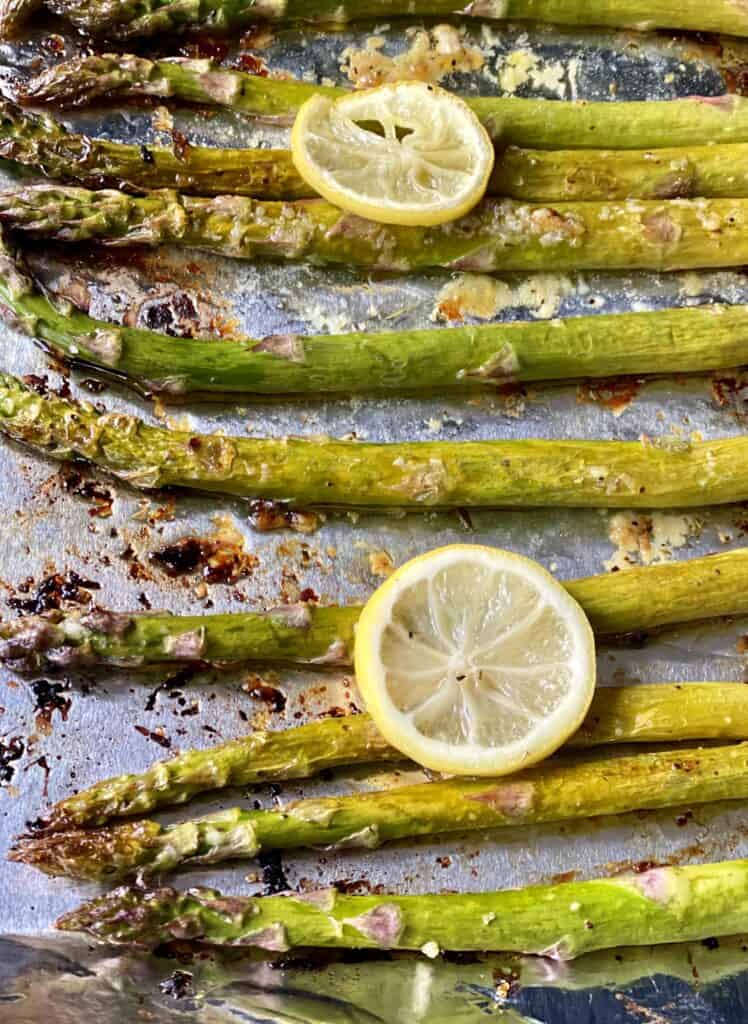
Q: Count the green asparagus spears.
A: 10